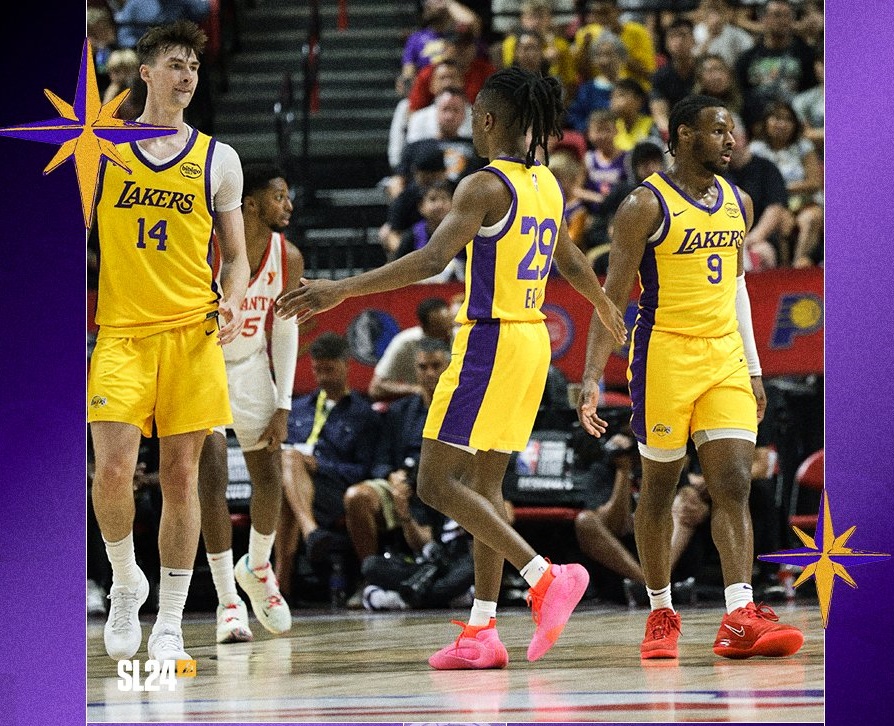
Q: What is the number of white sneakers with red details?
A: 2